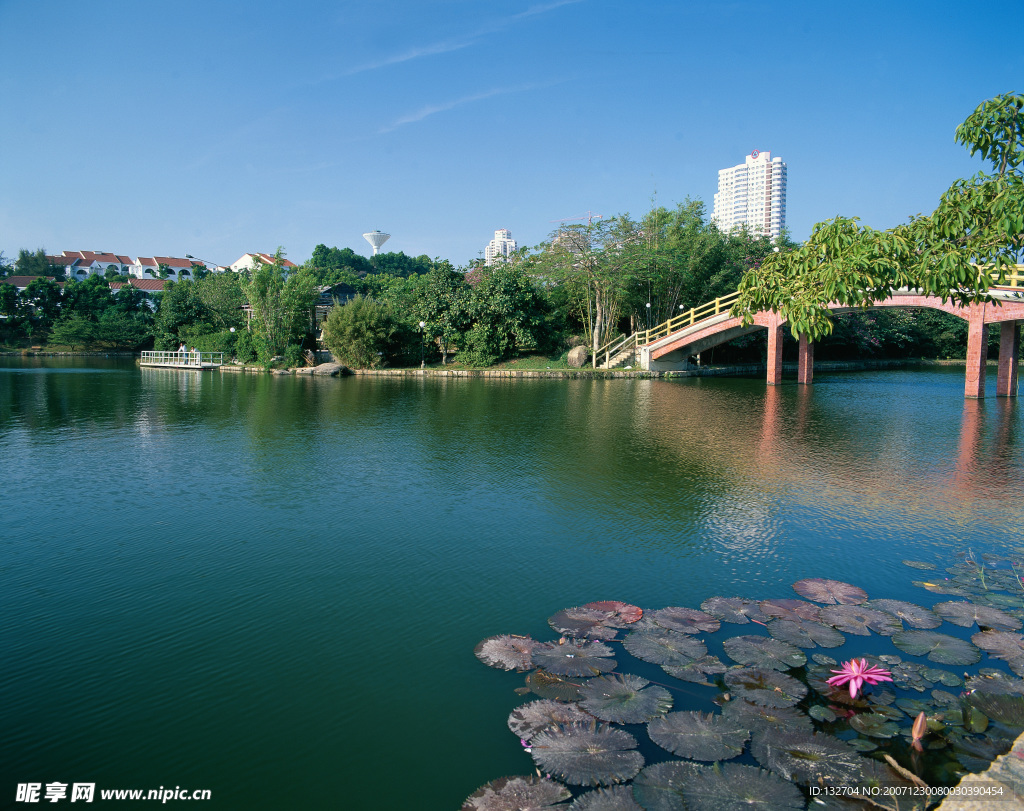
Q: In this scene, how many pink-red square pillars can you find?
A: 4